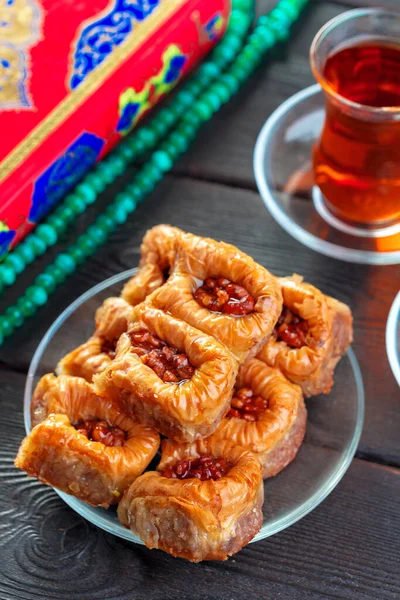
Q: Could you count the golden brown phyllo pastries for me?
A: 8